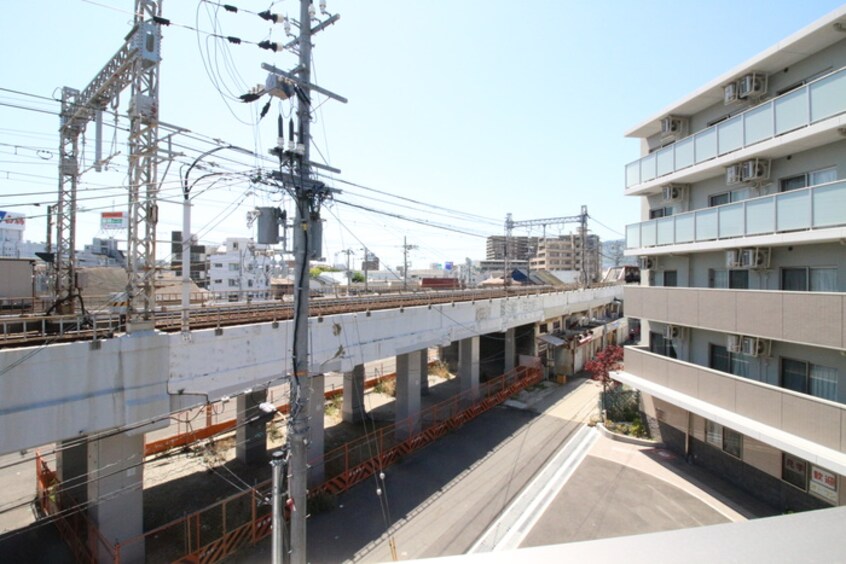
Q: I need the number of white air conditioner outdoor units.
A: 12